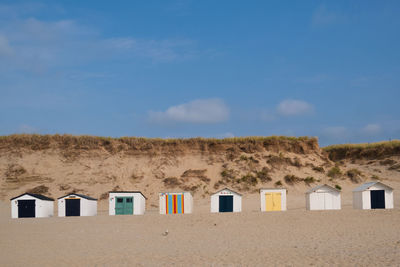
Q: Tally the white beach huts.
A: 8